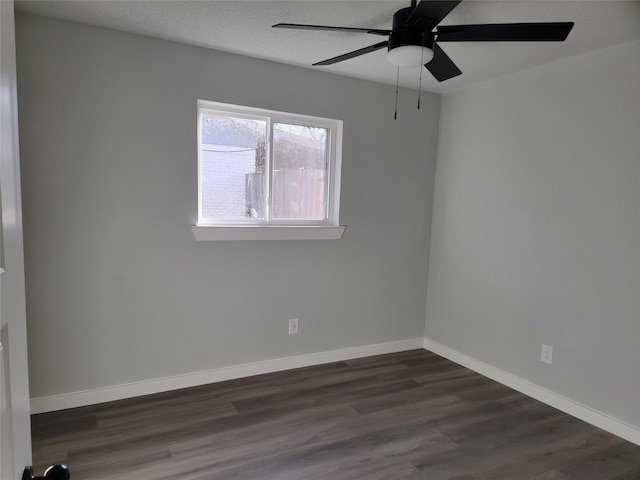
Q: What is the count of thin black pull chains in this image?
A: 2